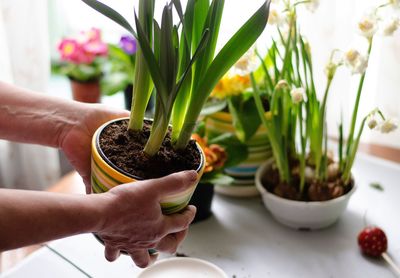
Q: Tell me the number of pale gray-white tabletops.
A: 1